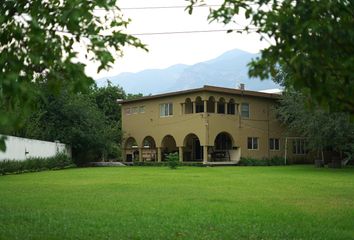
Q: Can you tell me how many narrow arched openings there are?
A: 5